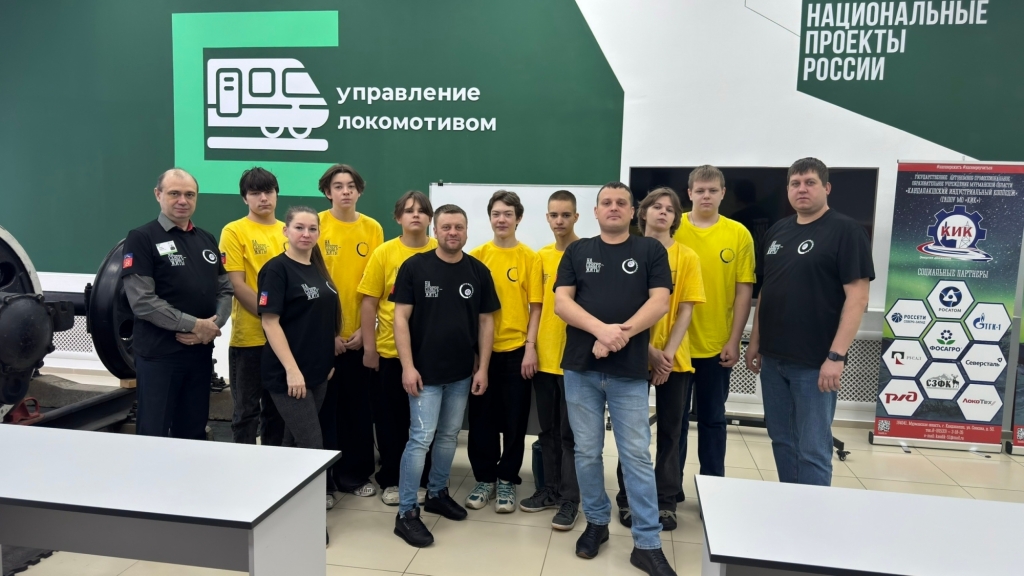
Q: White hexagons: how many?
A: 9